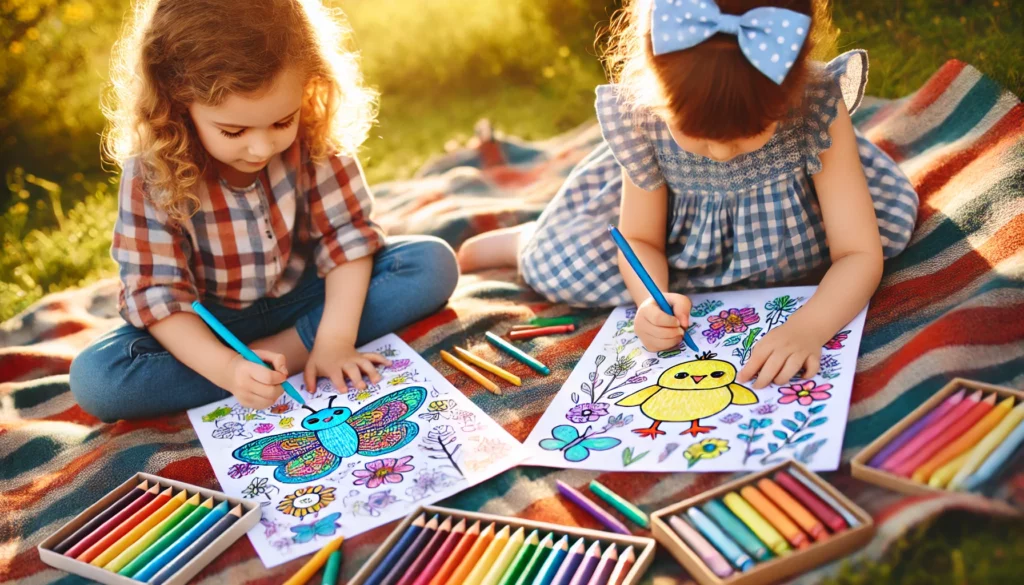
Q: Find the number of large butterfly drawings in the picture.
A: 1